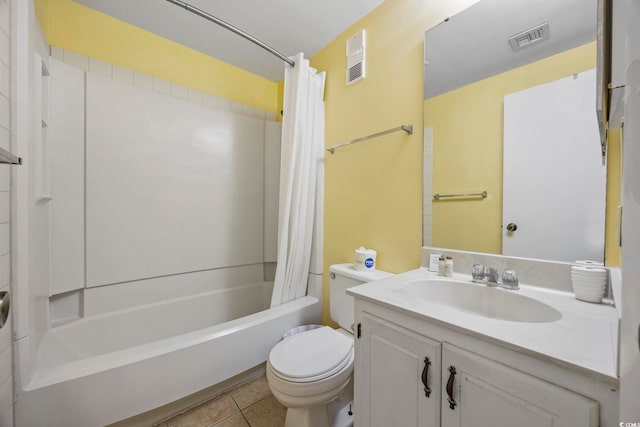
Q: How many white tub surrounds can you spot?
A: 1